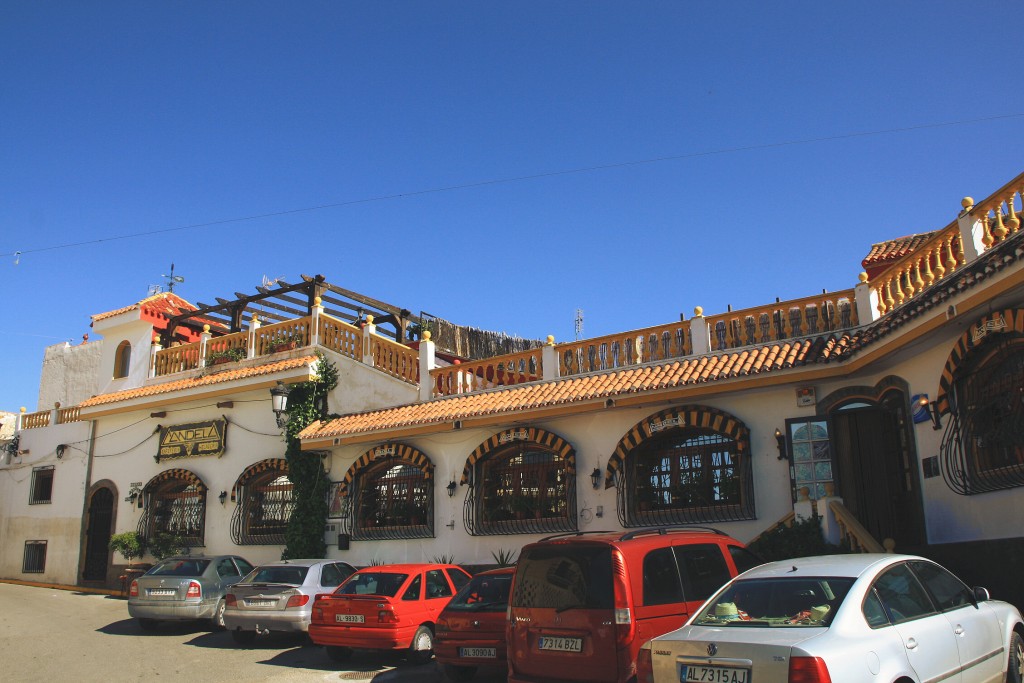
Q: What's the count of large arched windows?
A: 6